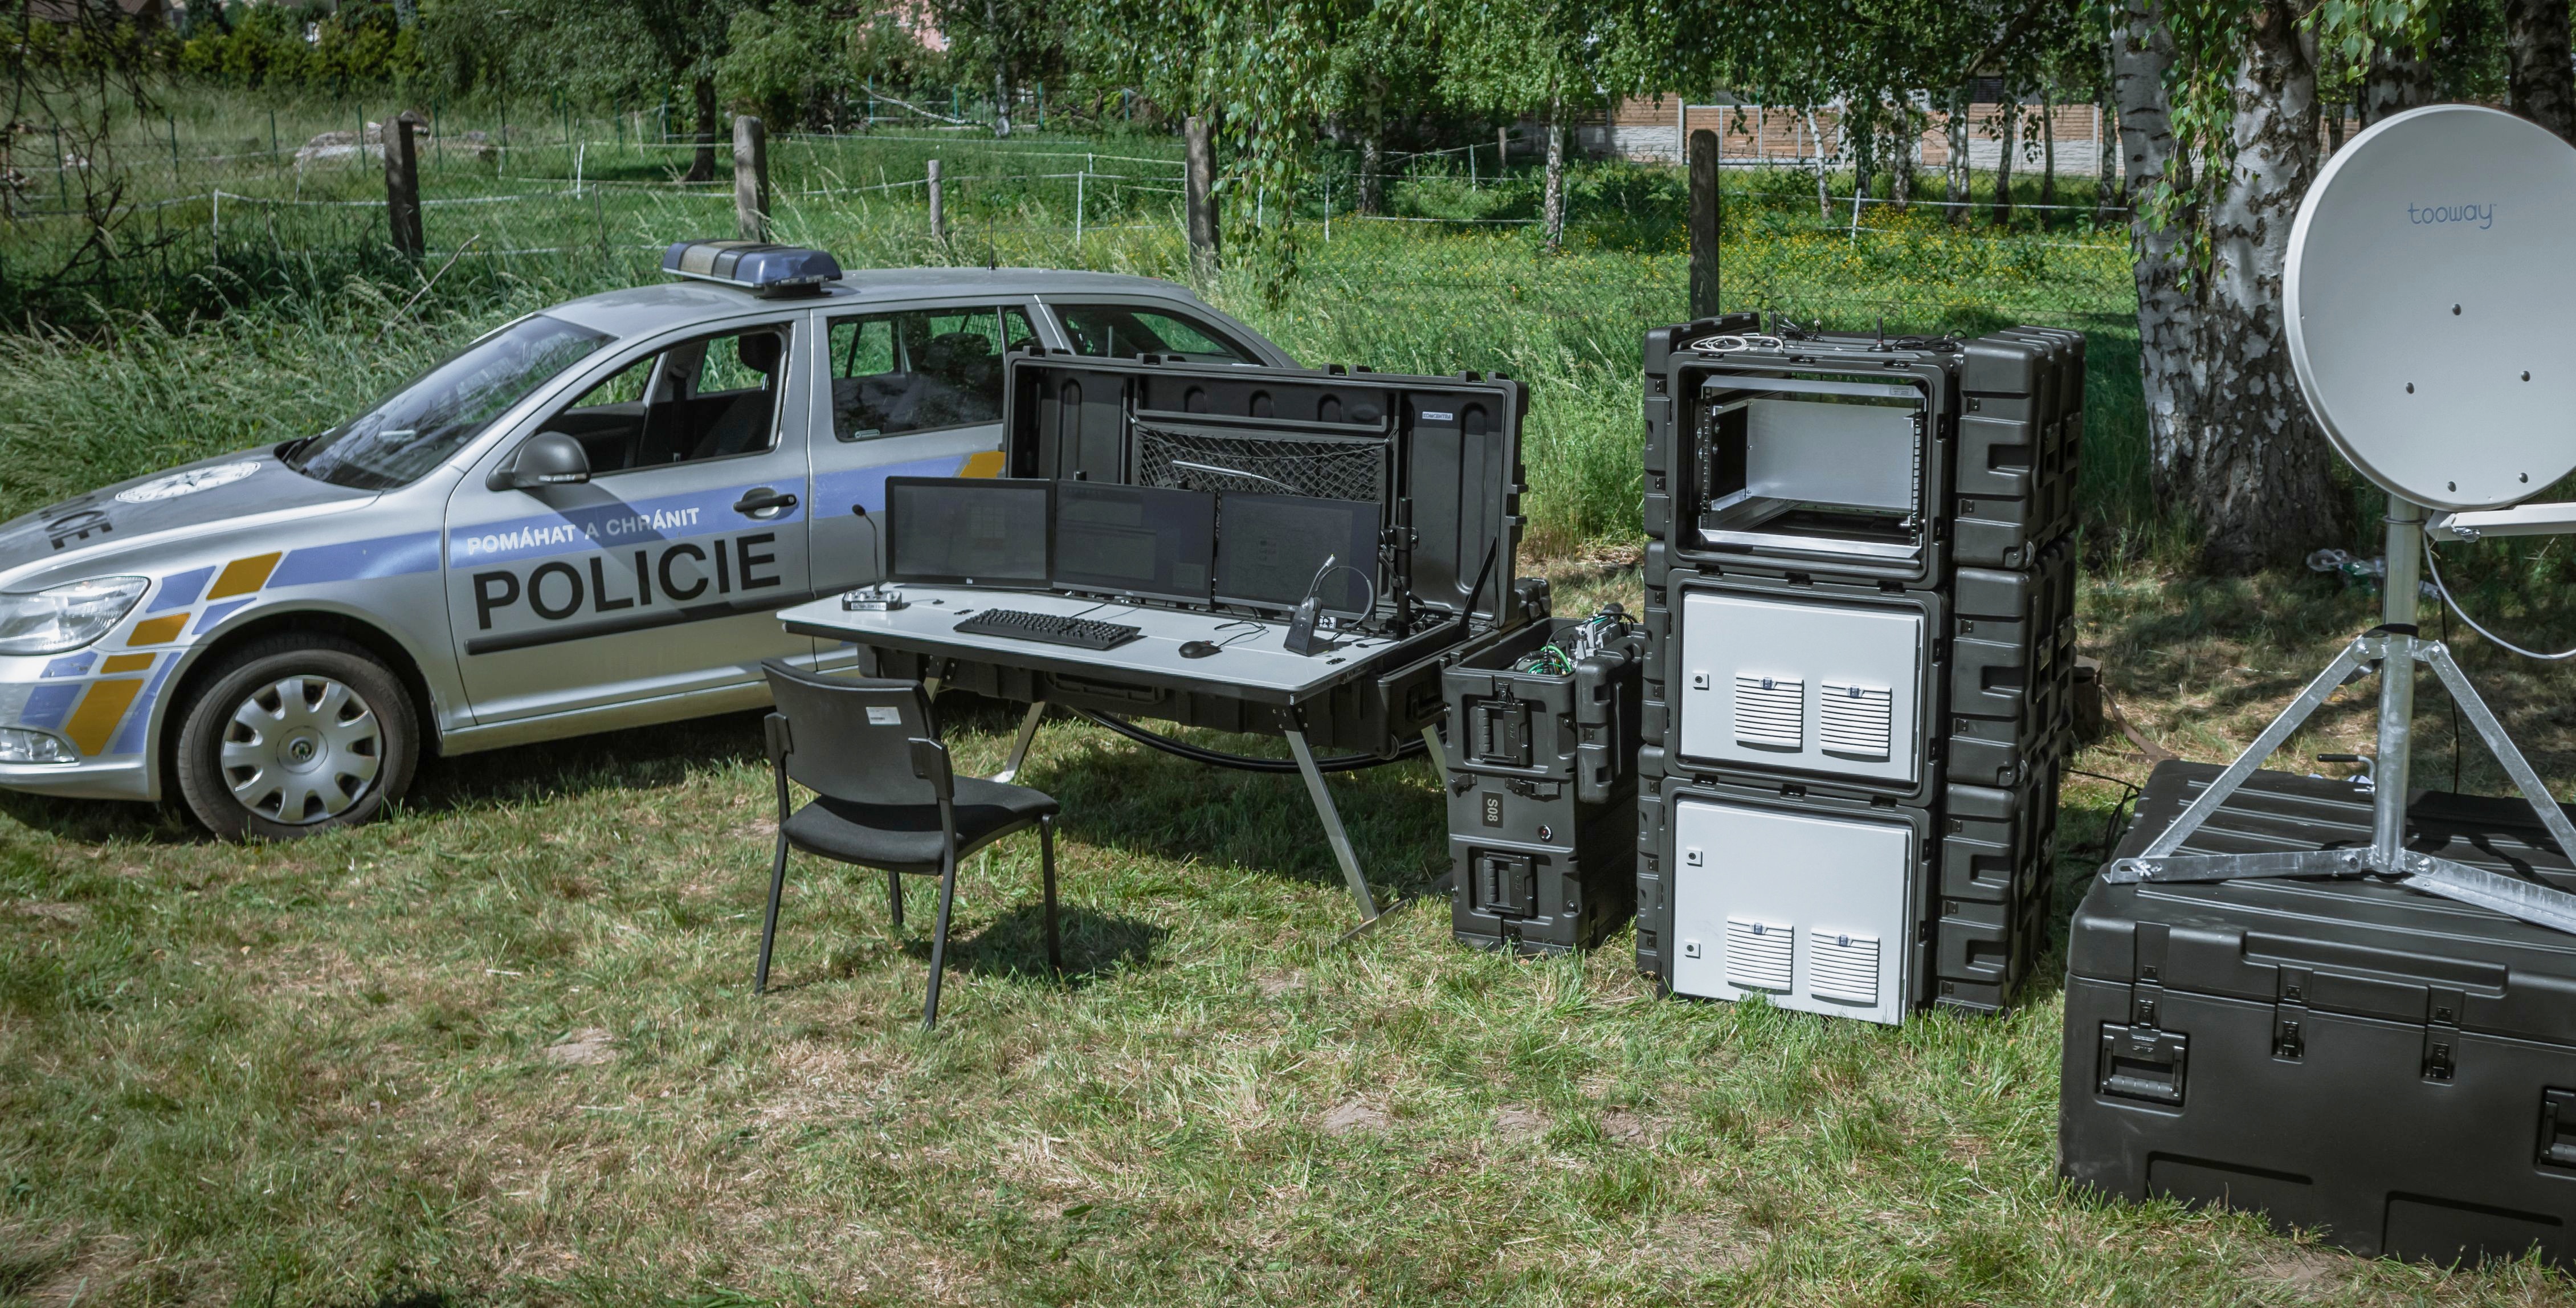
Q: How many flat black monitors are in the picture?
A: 3